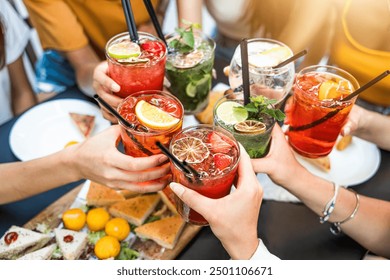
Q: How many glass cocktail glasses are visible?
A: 7